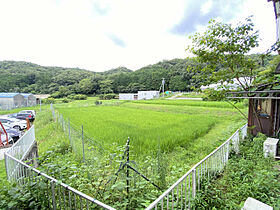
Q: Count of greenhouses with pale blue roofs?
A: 2